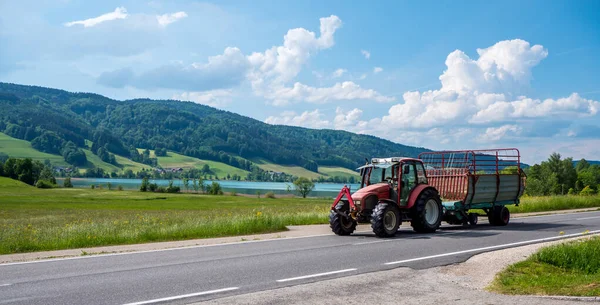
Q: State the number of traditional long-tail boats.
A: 0